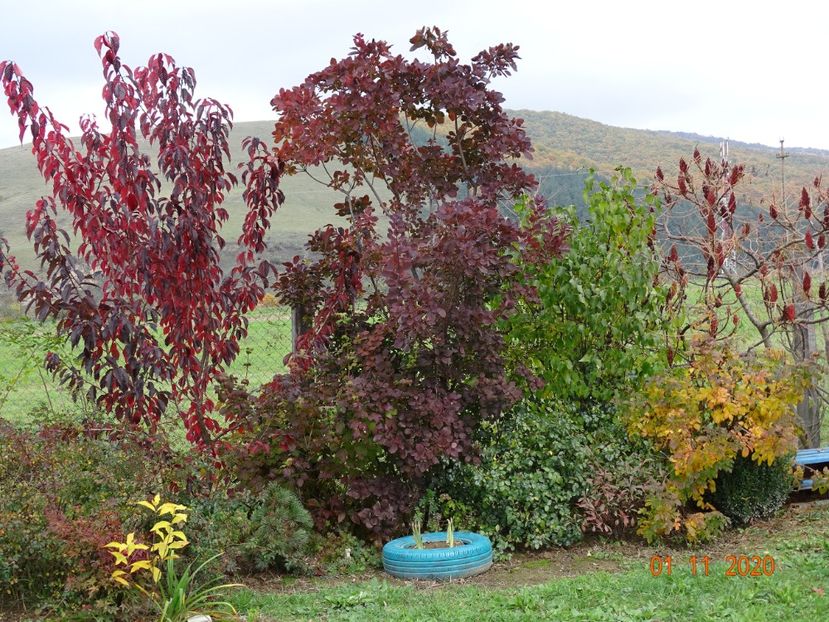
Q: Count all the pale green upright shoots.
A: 2